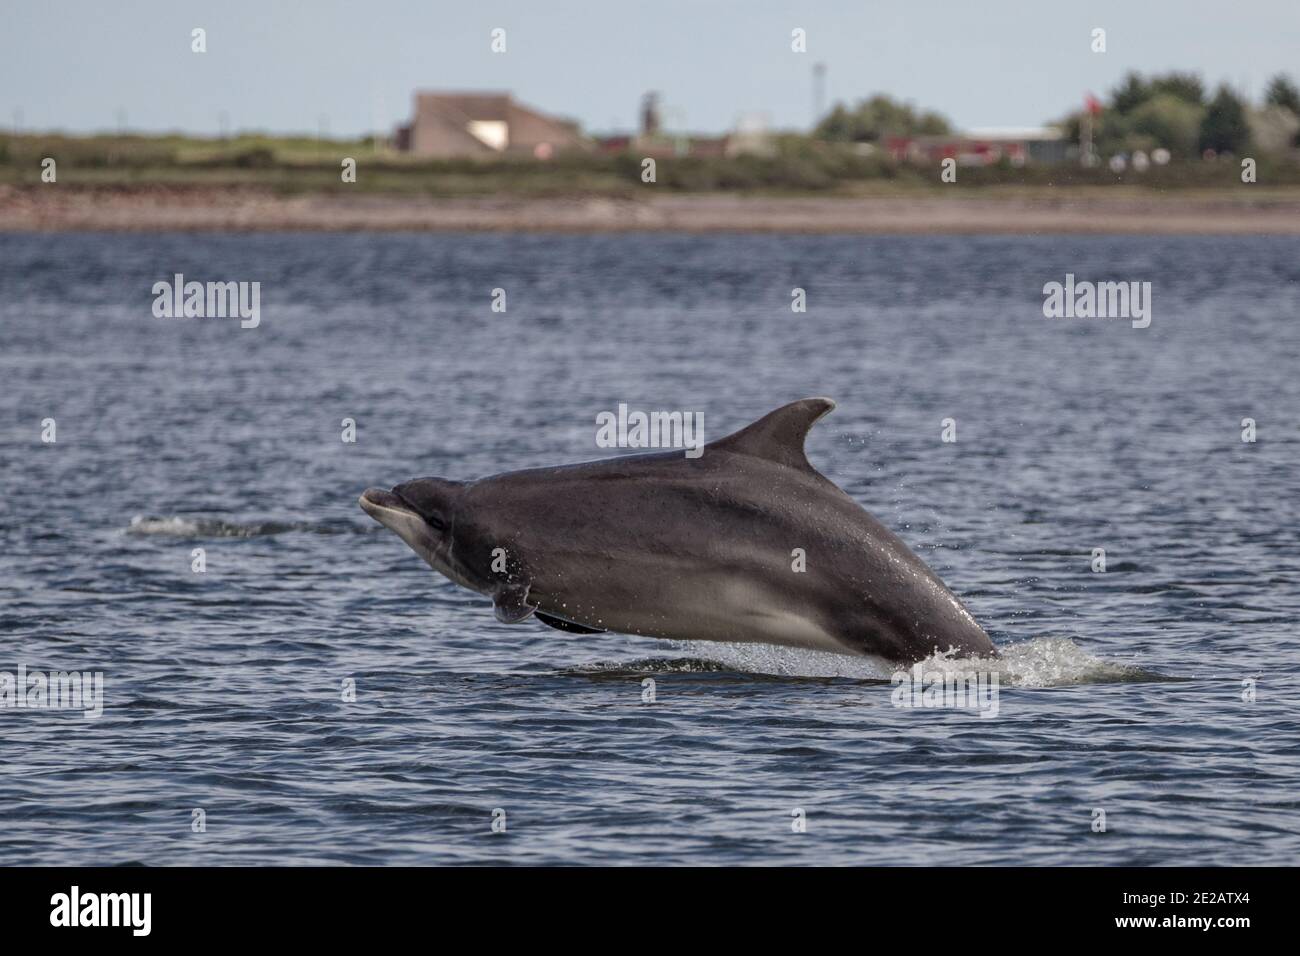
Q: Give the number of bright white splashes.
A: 2